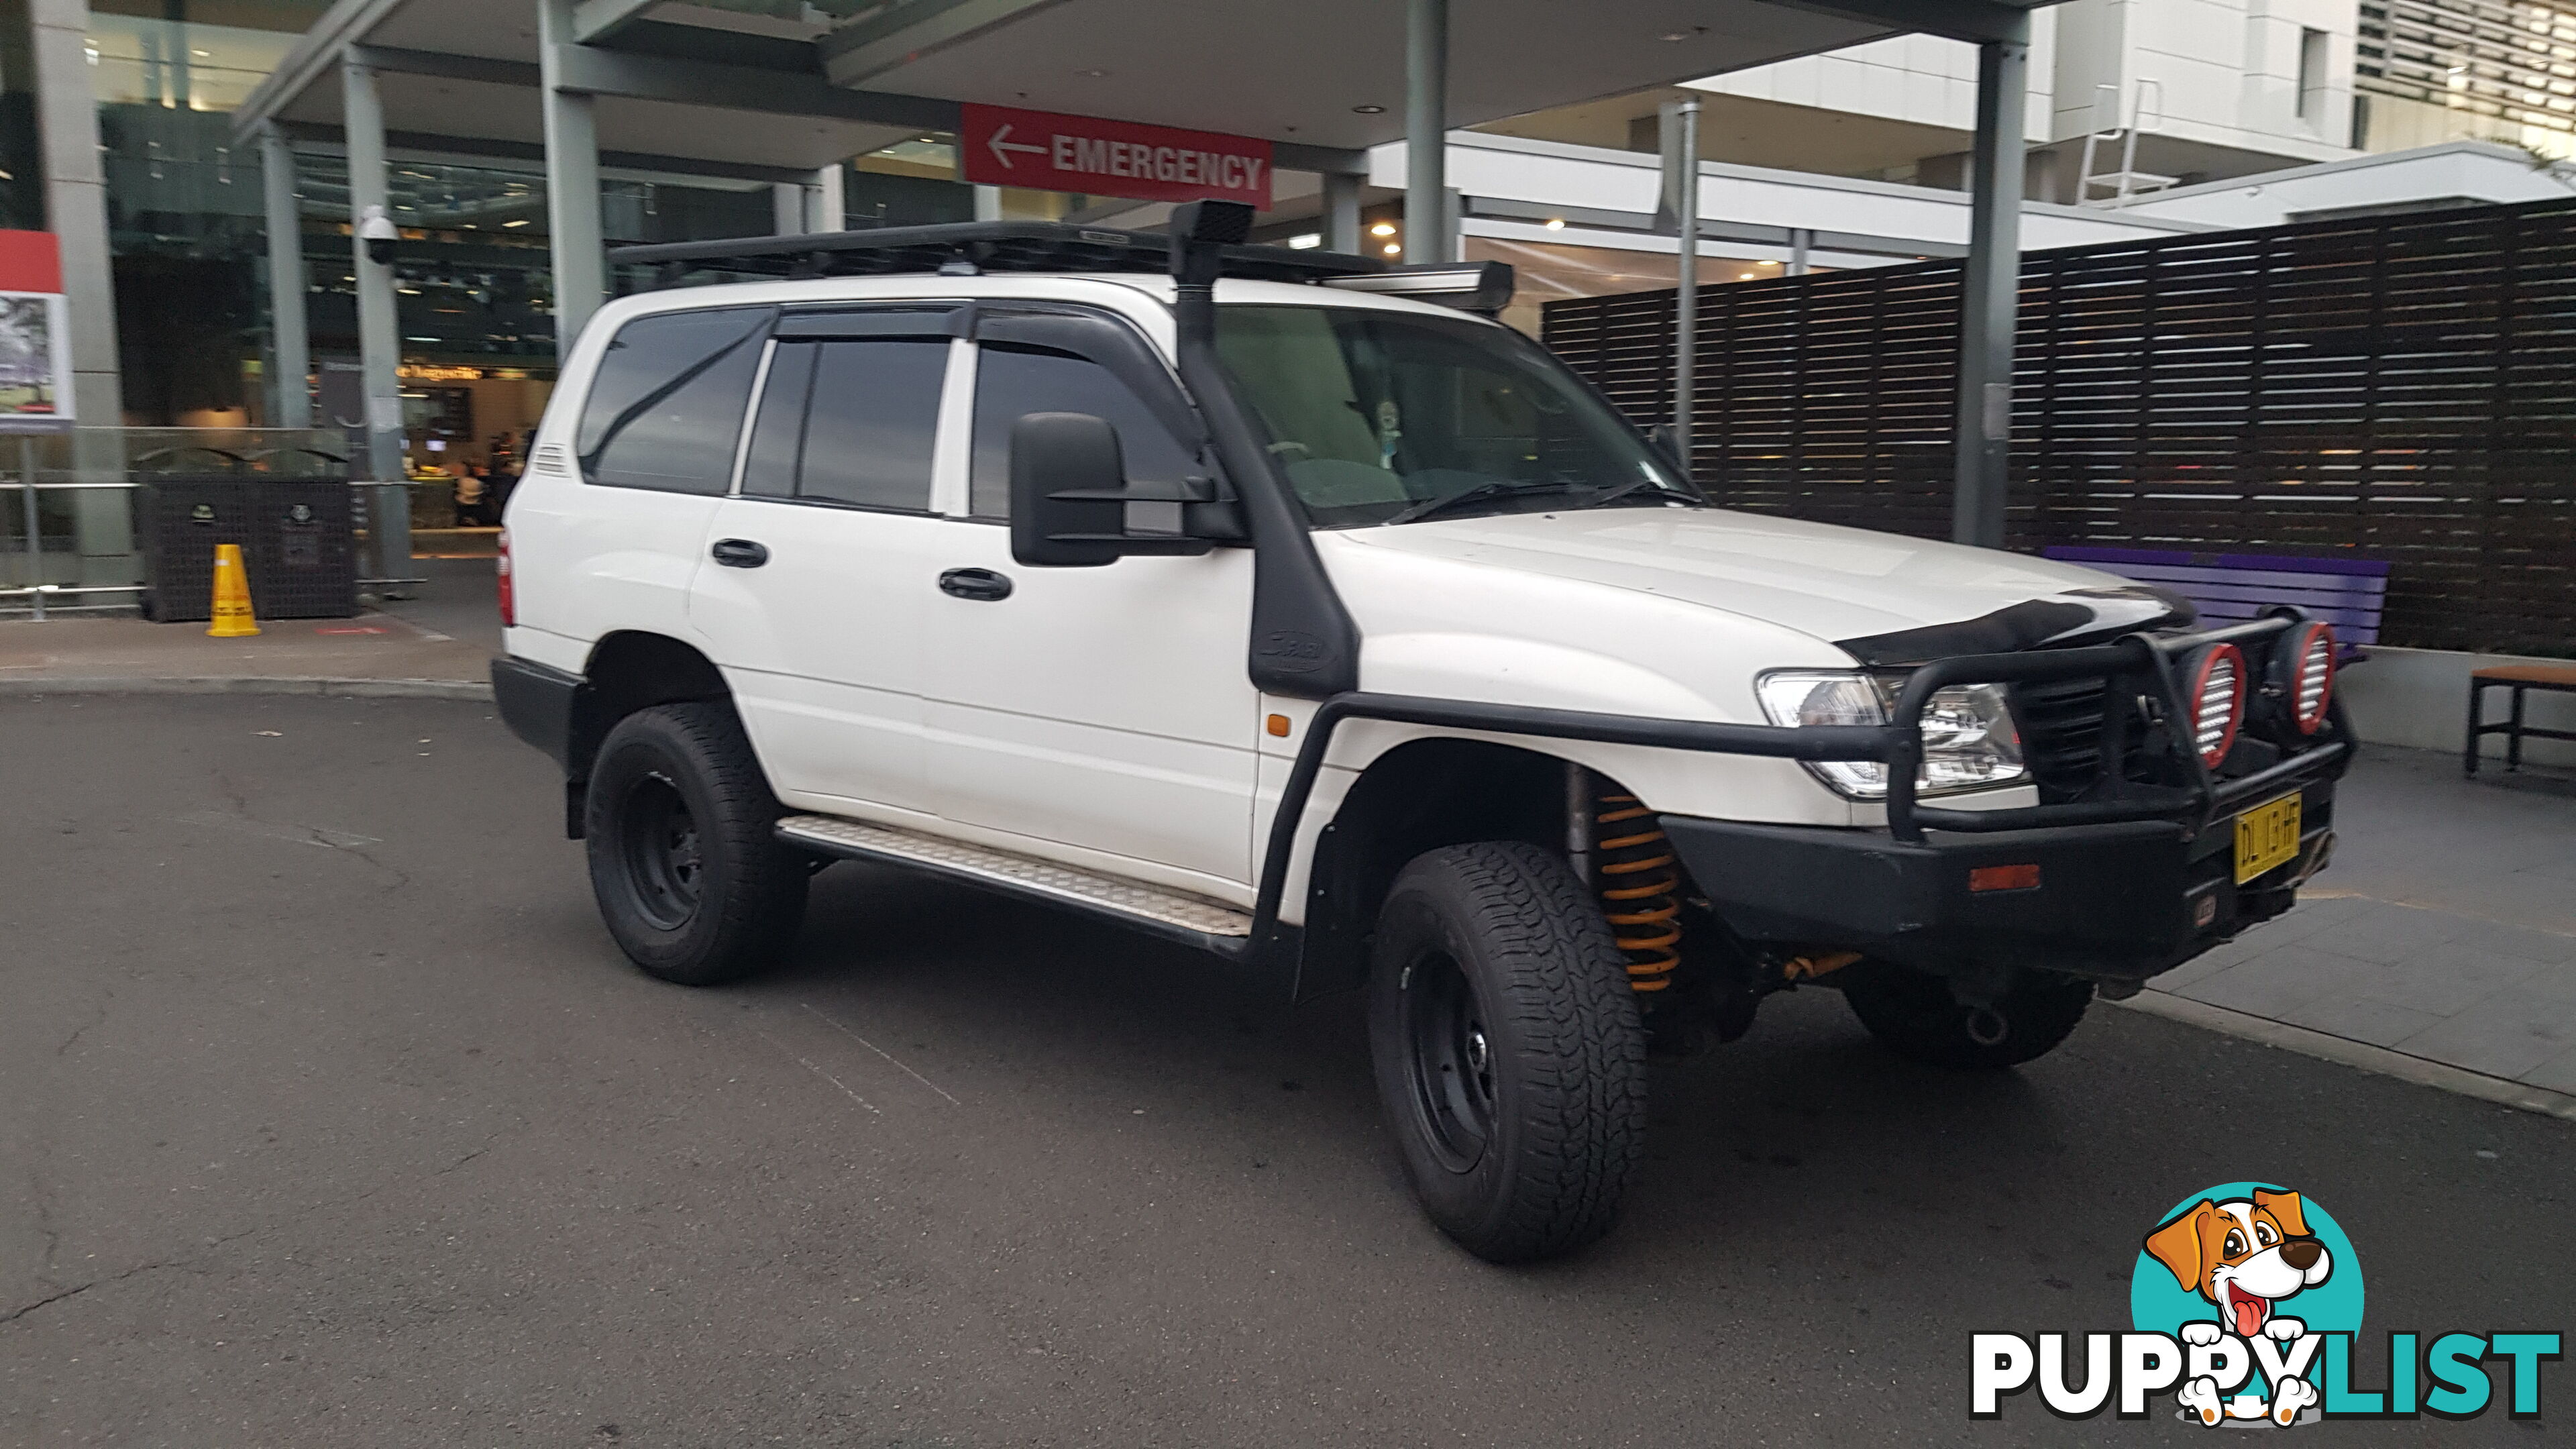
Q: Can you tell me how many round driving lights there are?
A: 2